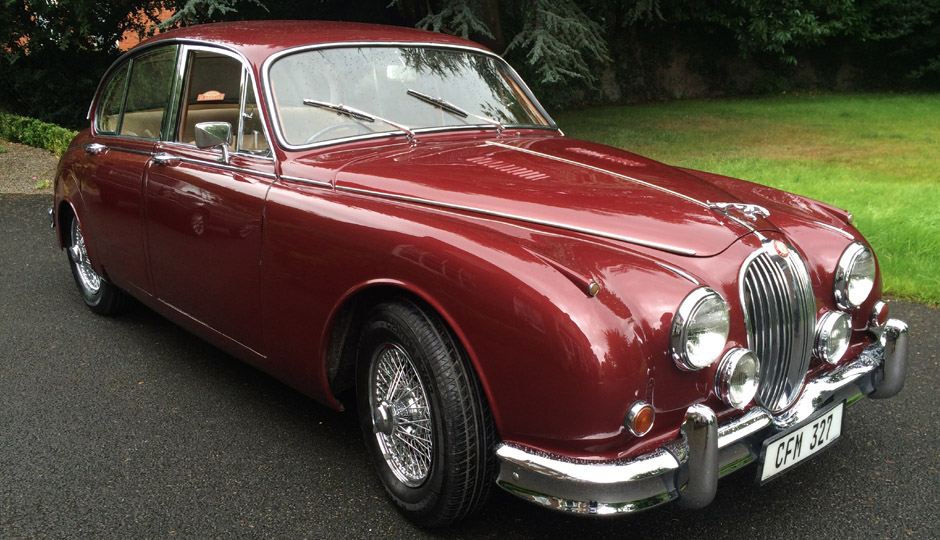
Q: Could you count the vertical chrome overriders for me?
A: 2